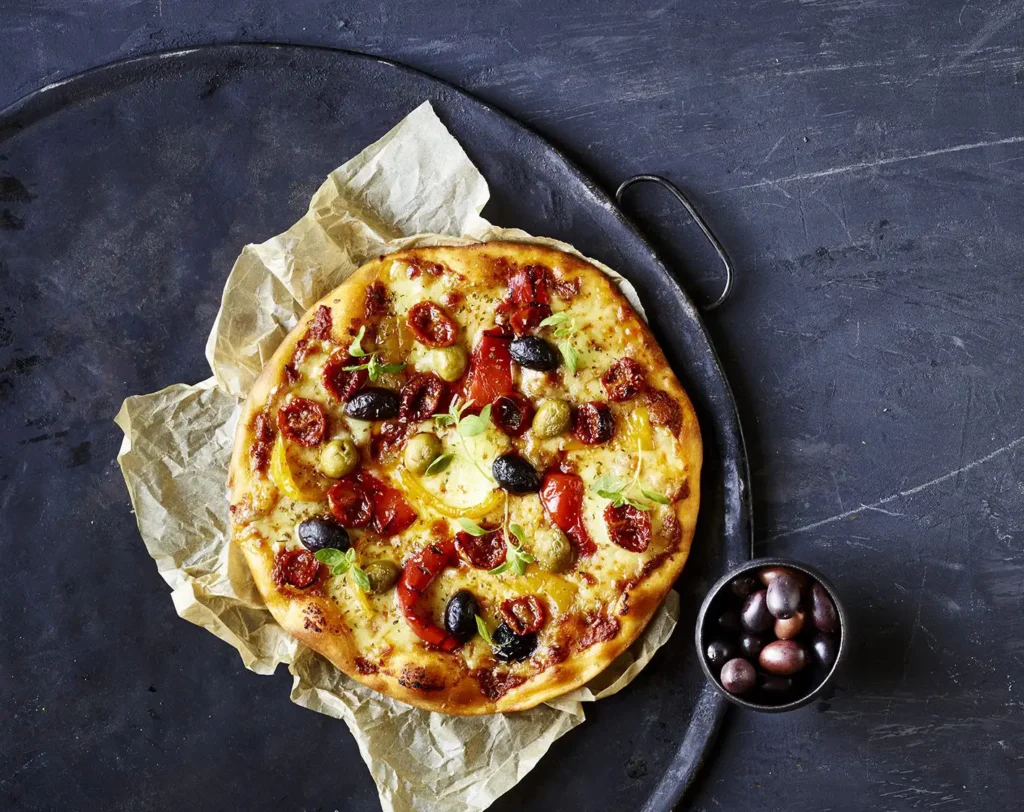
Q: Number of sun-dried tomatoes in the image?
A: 12